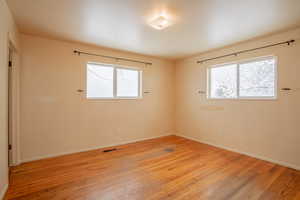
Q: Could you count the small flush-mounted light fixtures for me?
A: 1